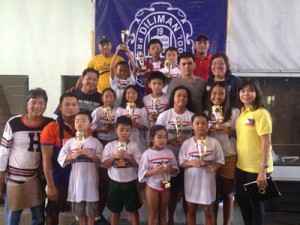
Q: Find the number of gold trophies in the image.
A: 12